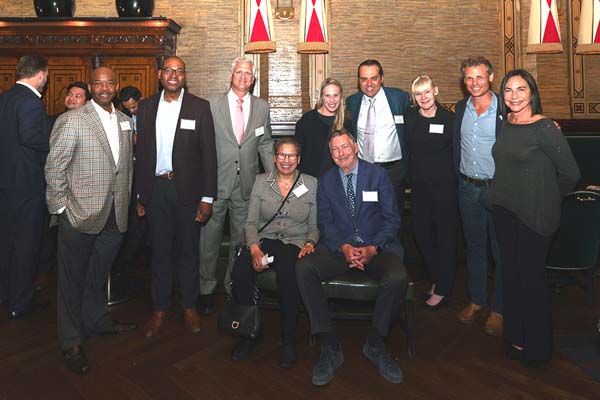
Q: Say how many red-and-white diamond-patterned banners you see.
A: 4